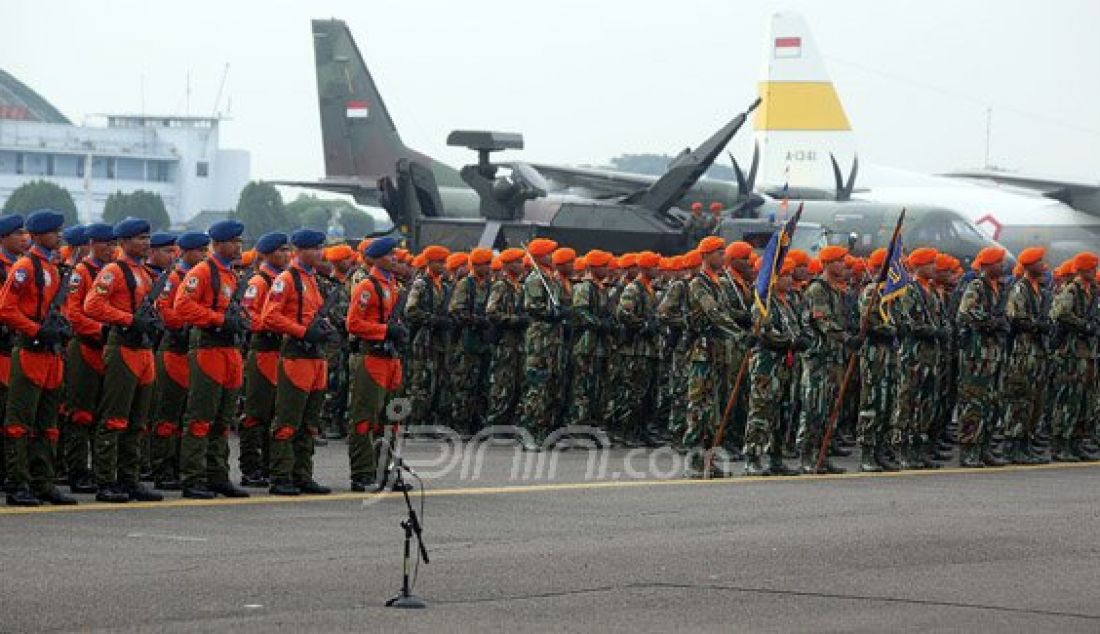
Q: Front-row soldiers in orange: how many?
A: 5